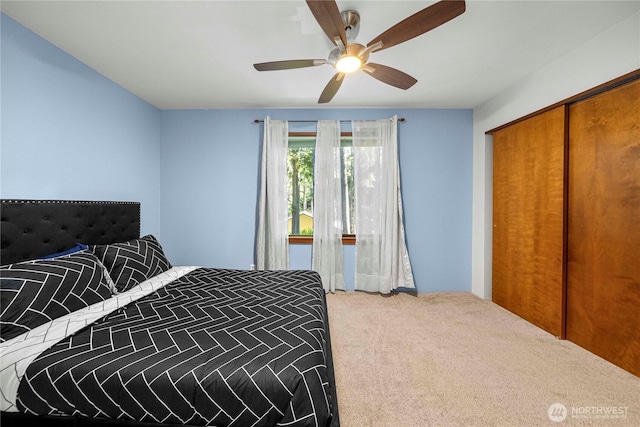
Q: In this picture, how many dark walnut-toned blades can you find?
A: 5